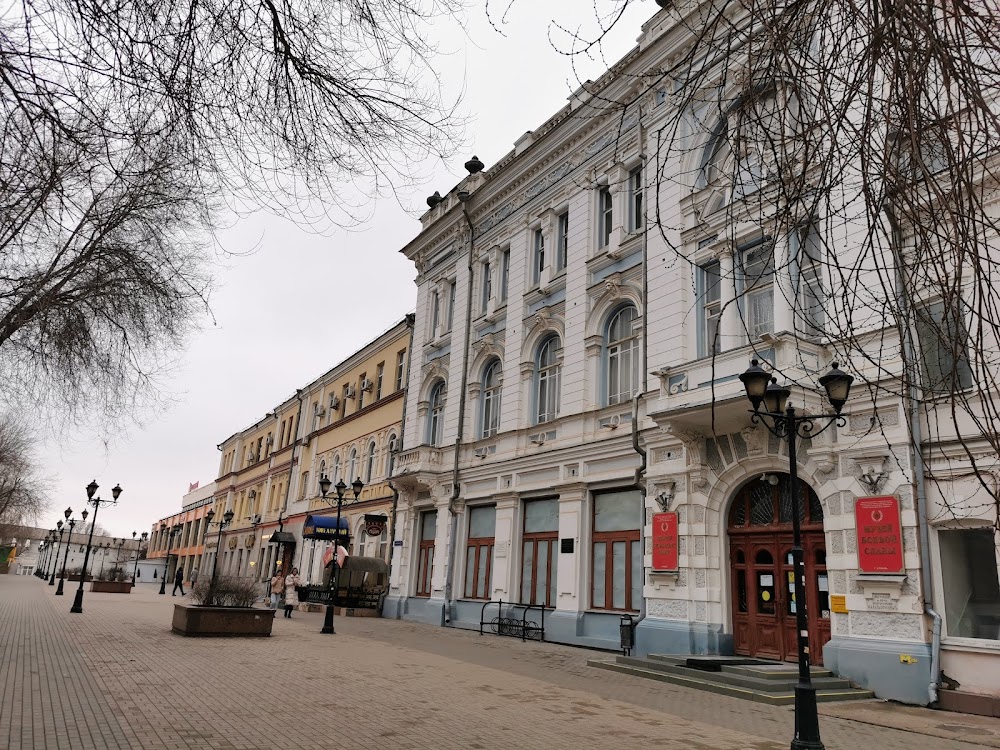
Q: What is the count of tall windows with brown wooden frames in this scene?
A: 4